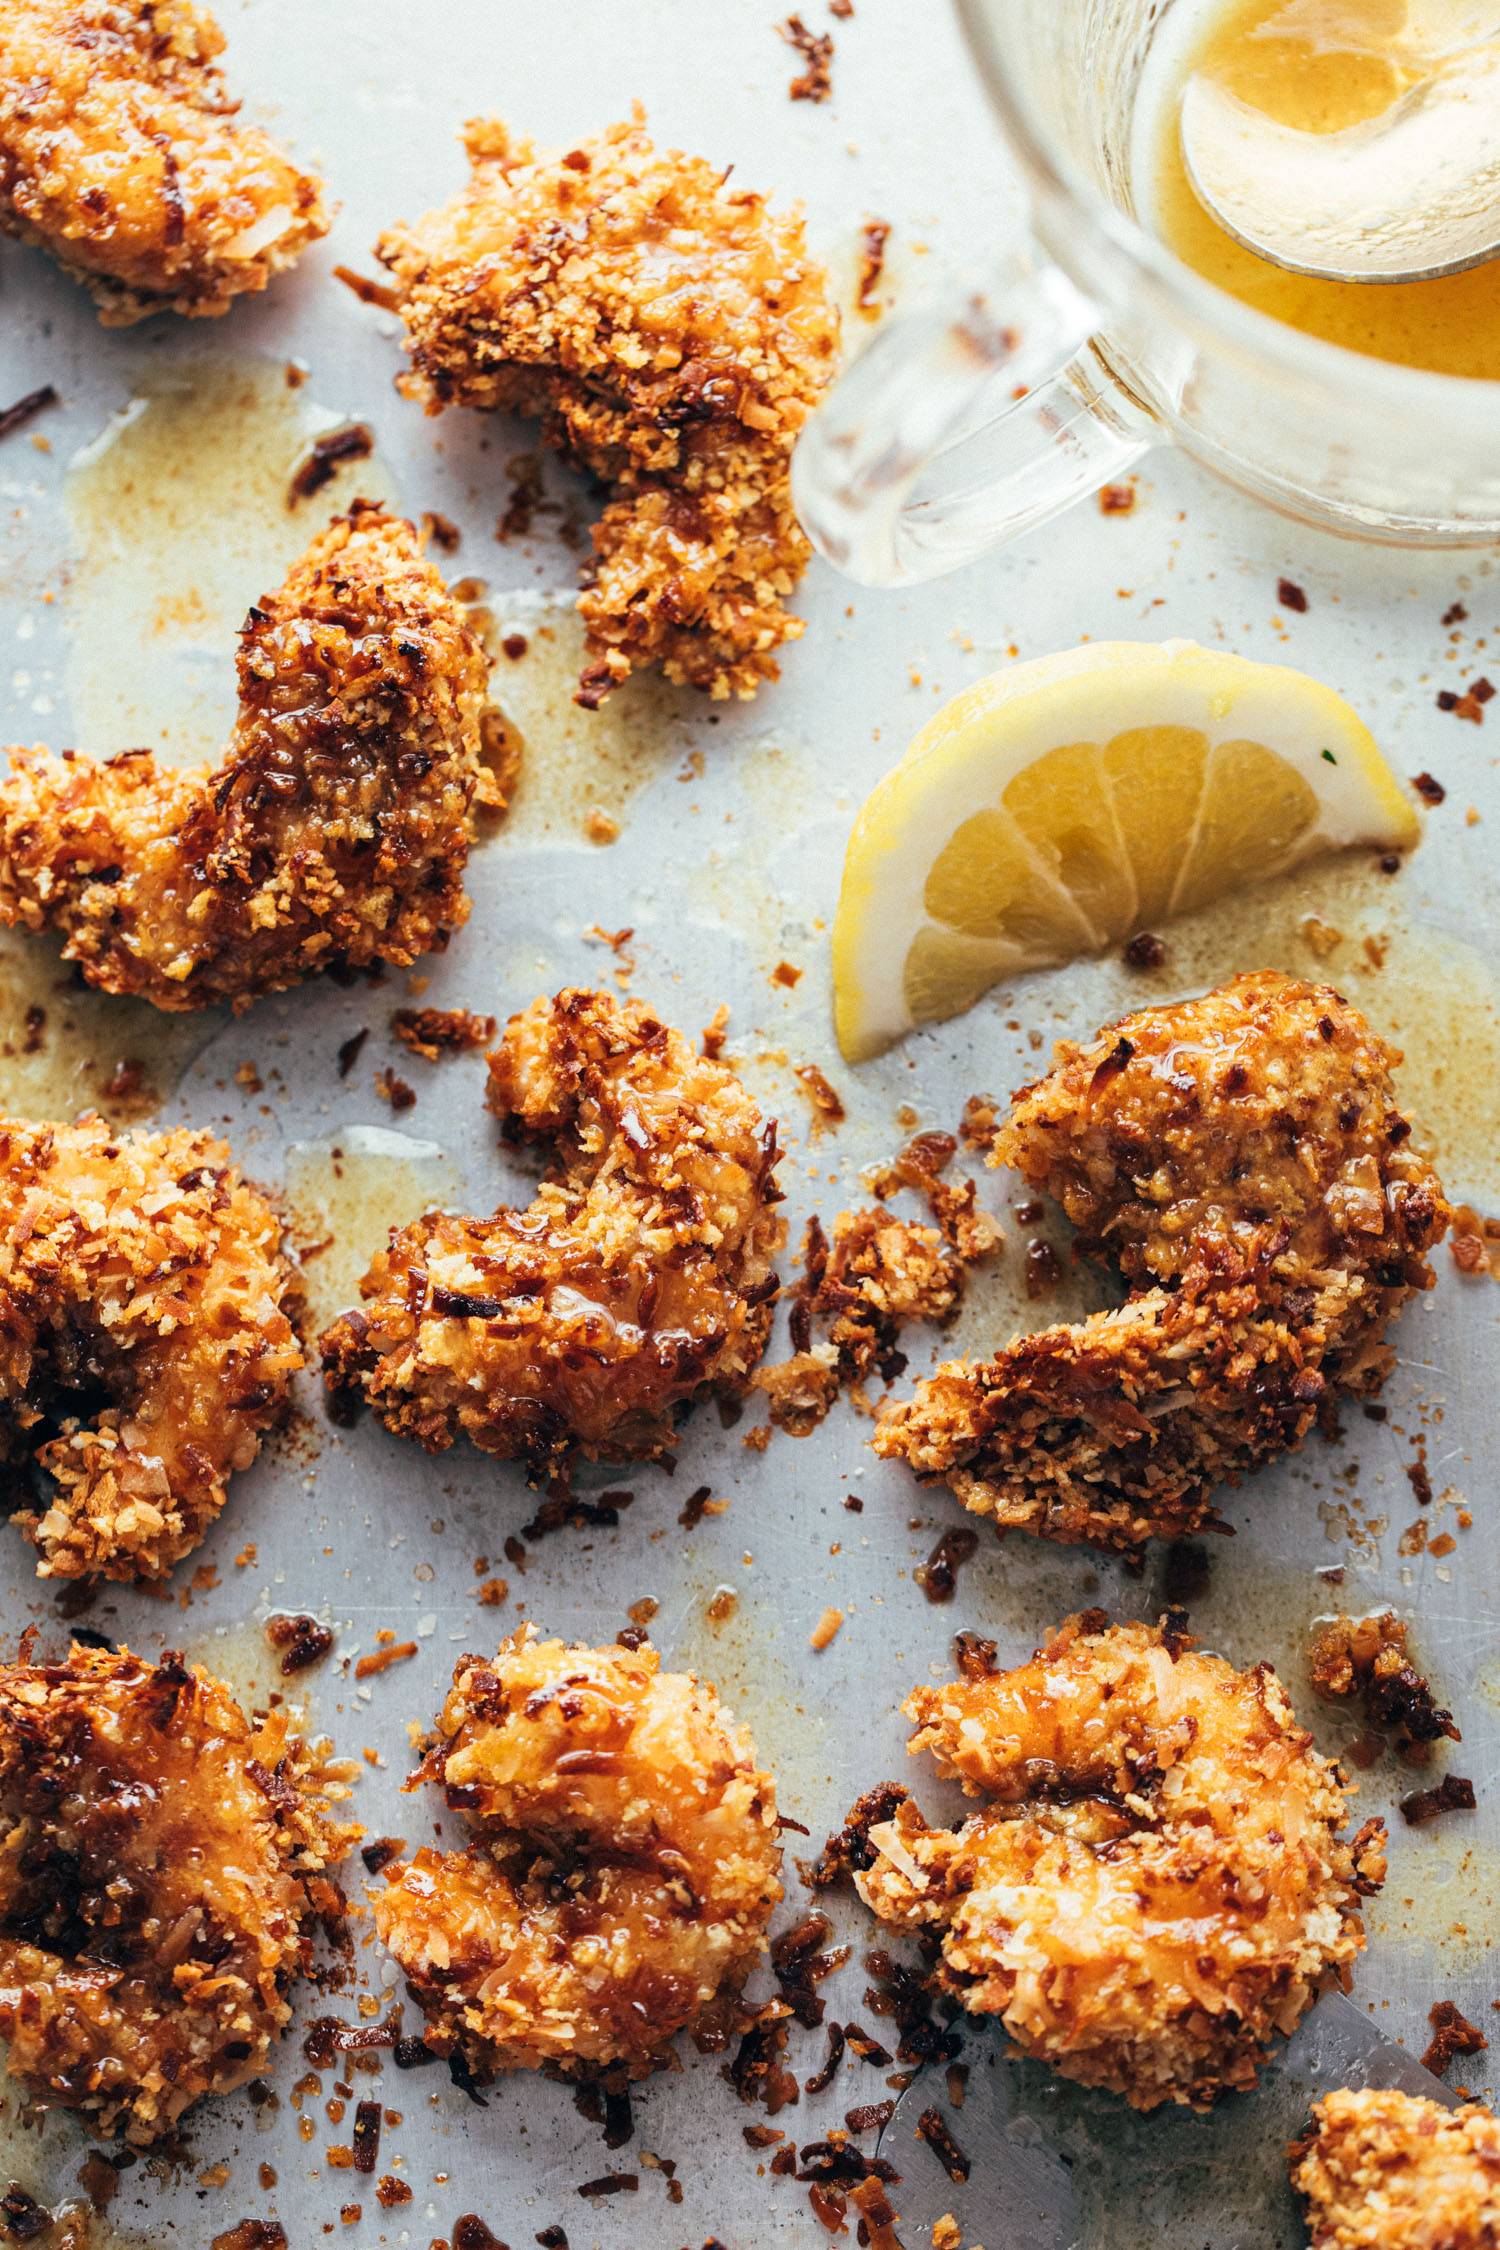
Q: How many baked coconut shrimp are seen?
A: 10